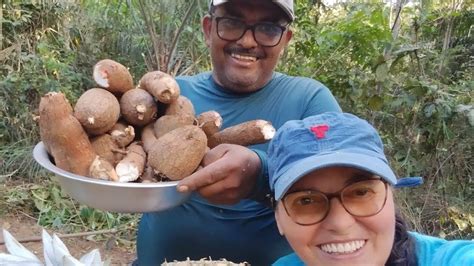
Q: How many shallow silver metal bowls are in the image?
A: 1